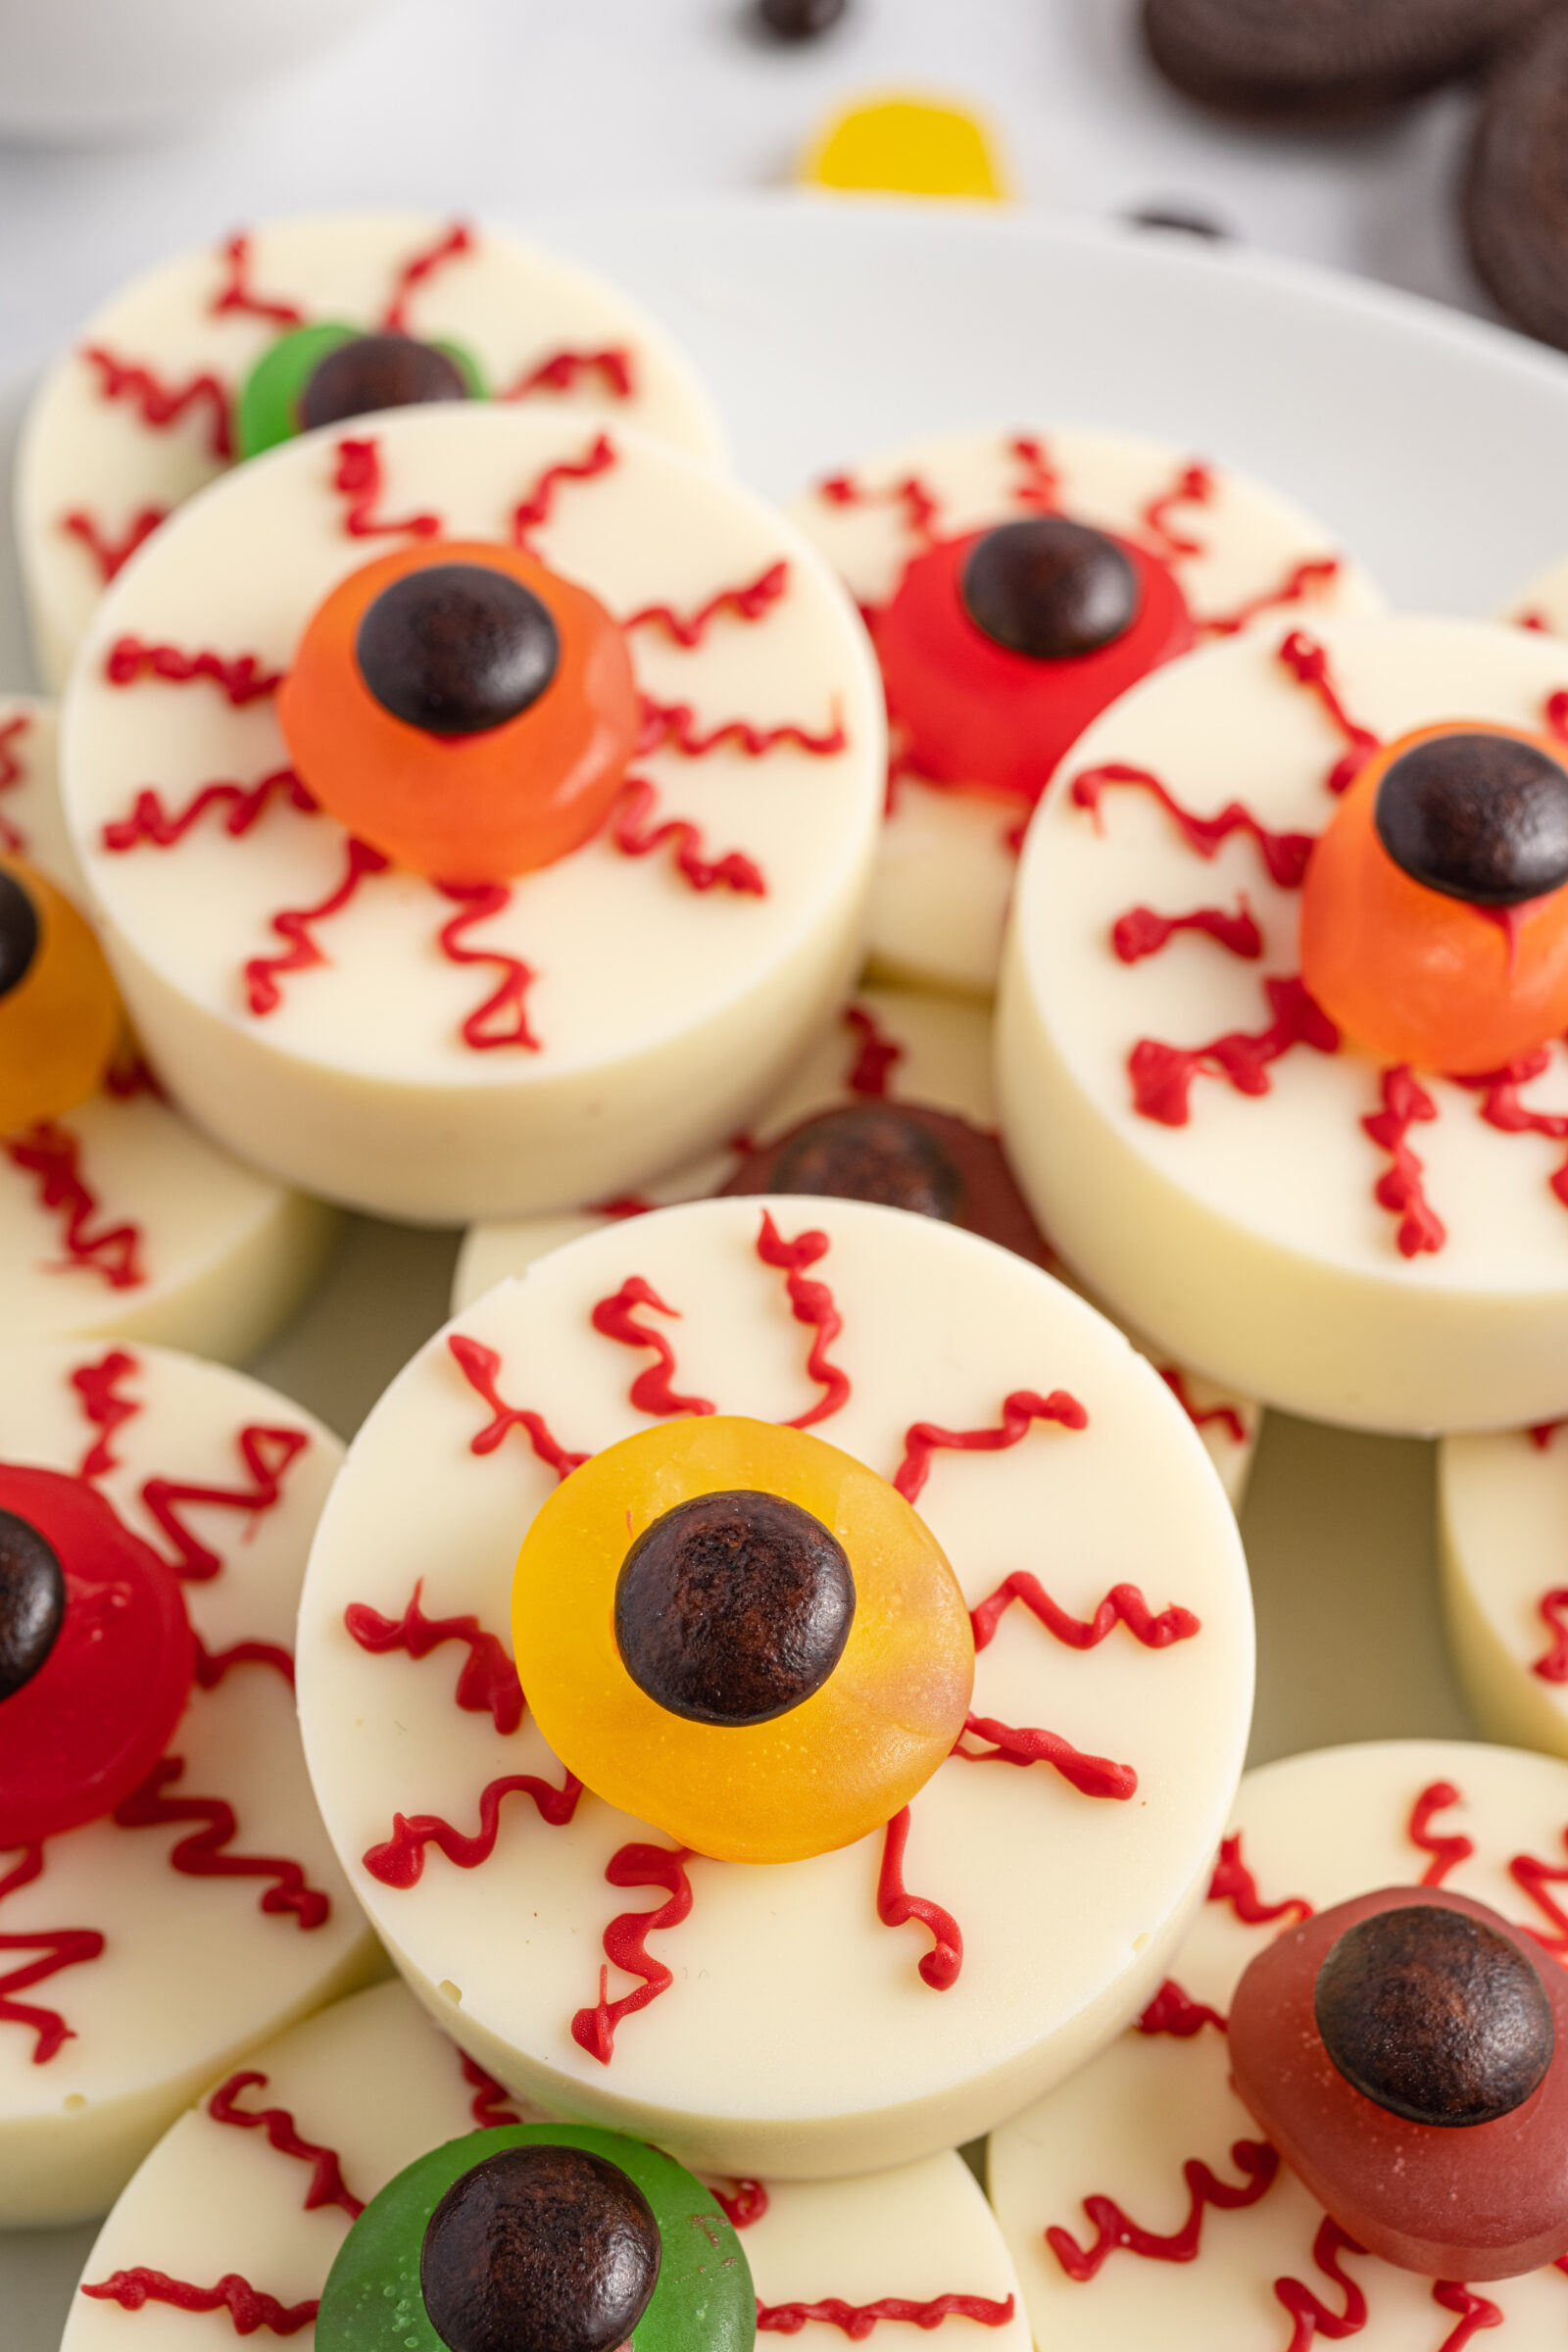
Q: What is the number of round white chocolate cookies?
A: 12